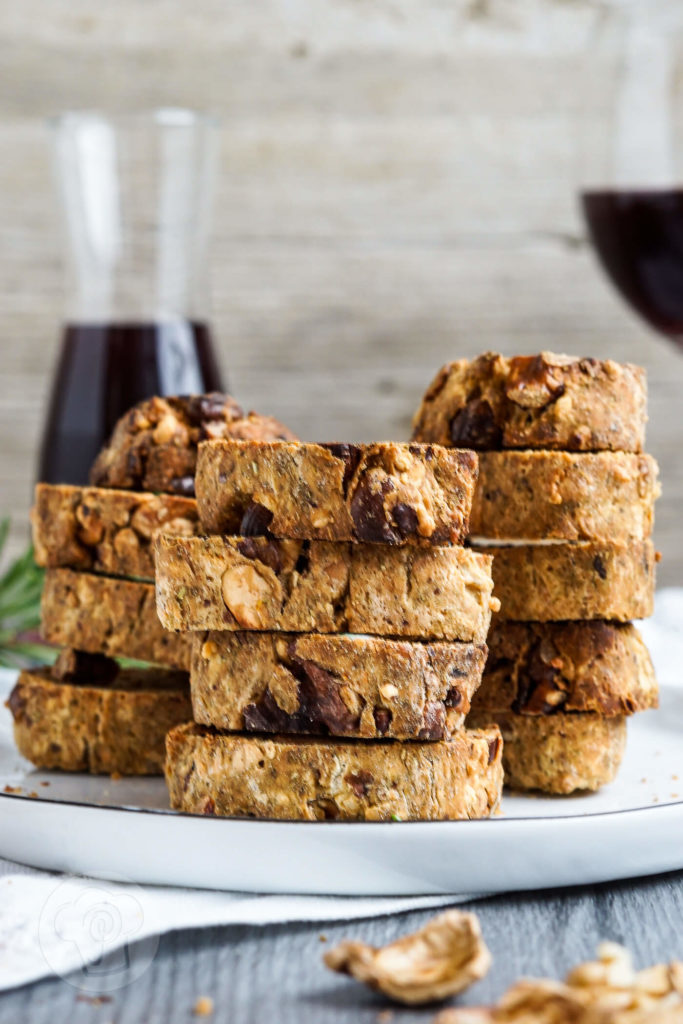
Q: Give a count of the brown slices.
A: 13